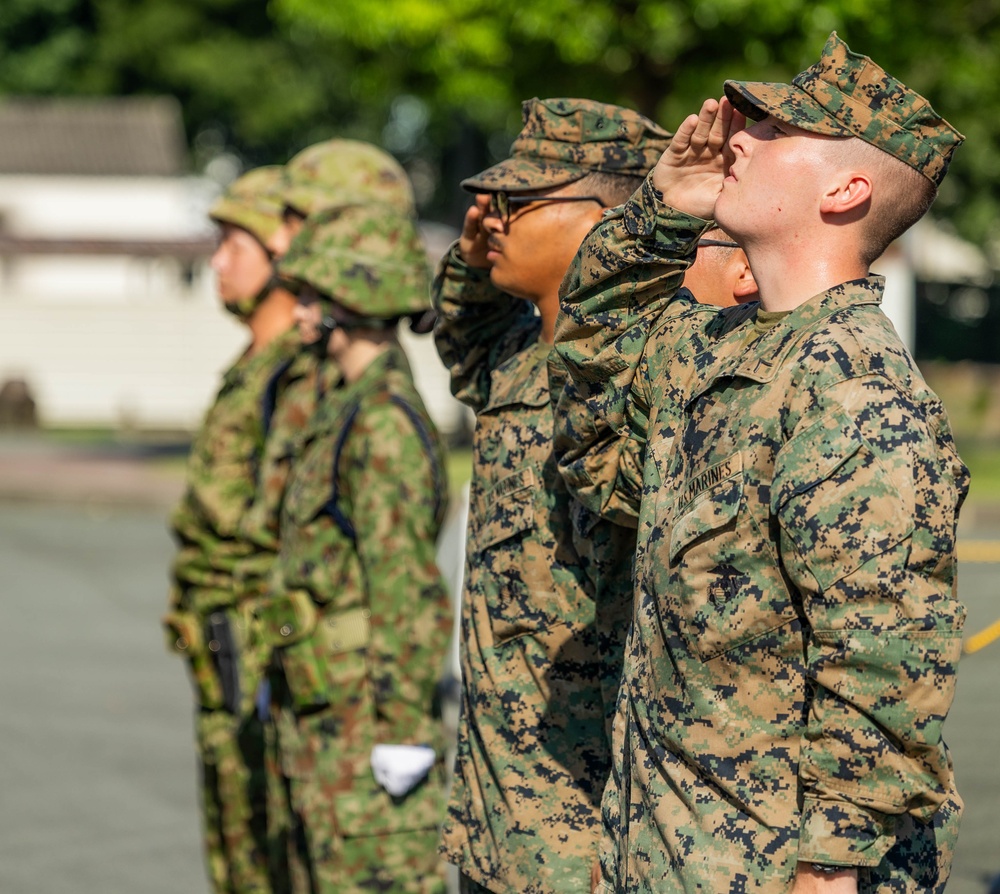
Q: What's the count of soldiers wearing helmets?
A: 3